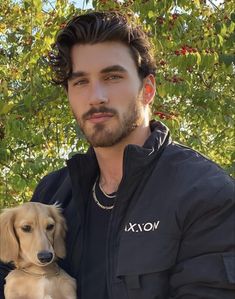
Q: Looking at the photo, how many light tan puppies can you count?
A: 1